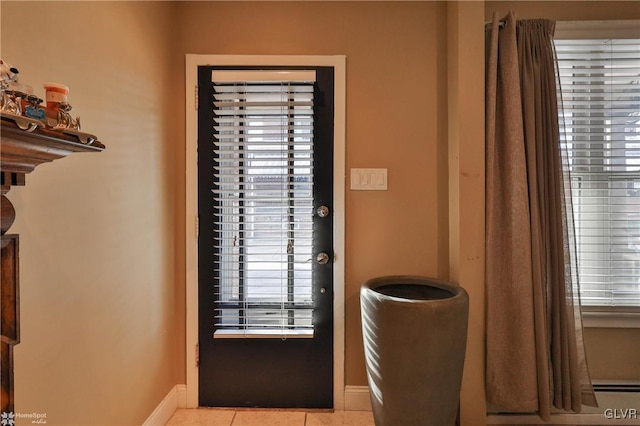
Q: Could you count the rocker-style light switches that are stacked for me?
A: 4